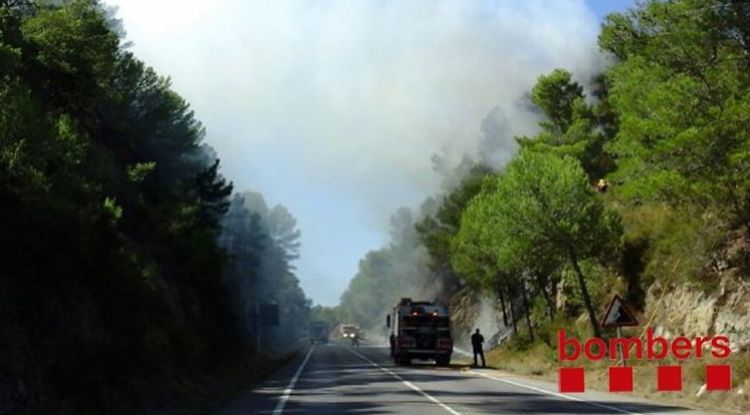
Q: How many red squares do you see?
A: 4